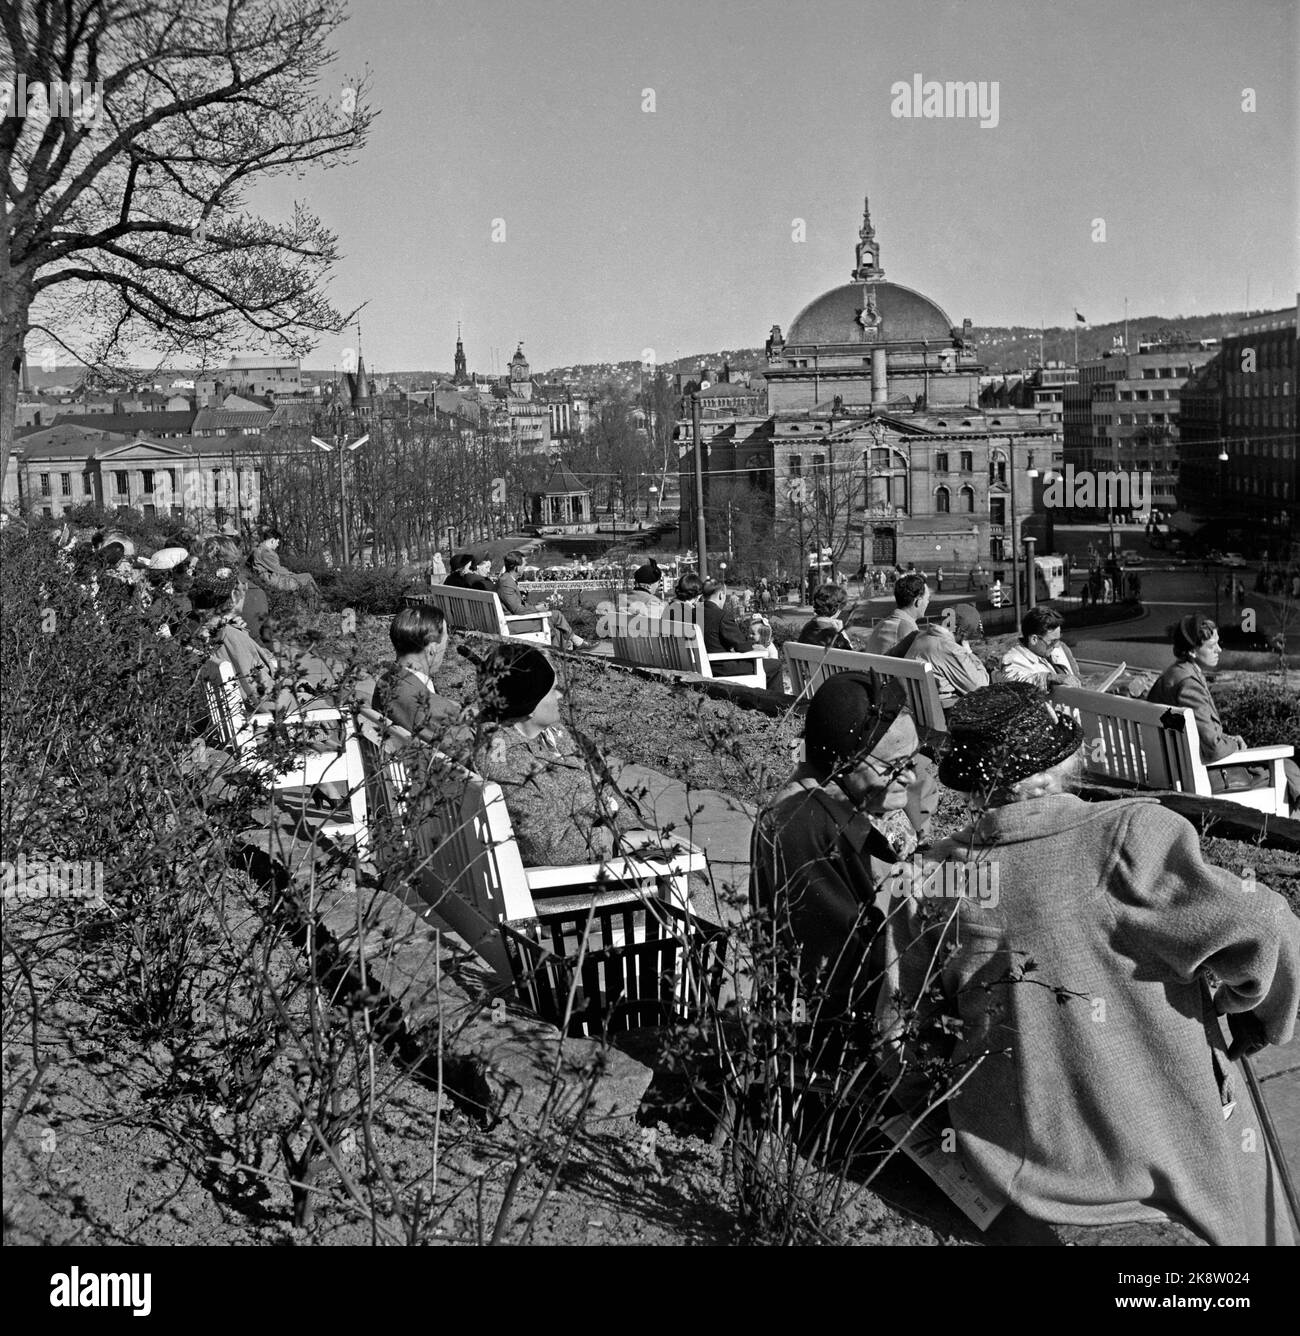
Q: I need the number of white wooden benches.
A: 6